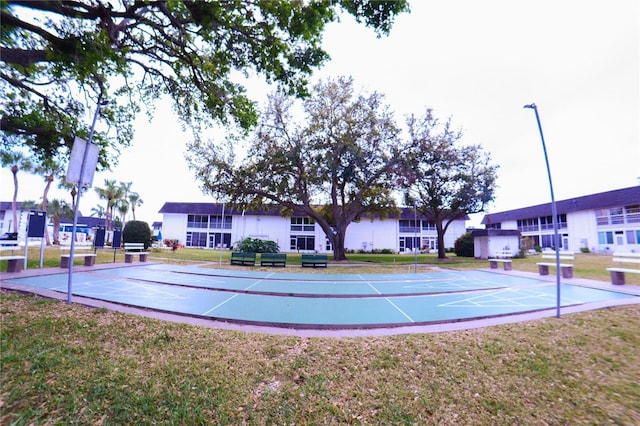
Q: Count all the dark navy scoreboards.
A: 3